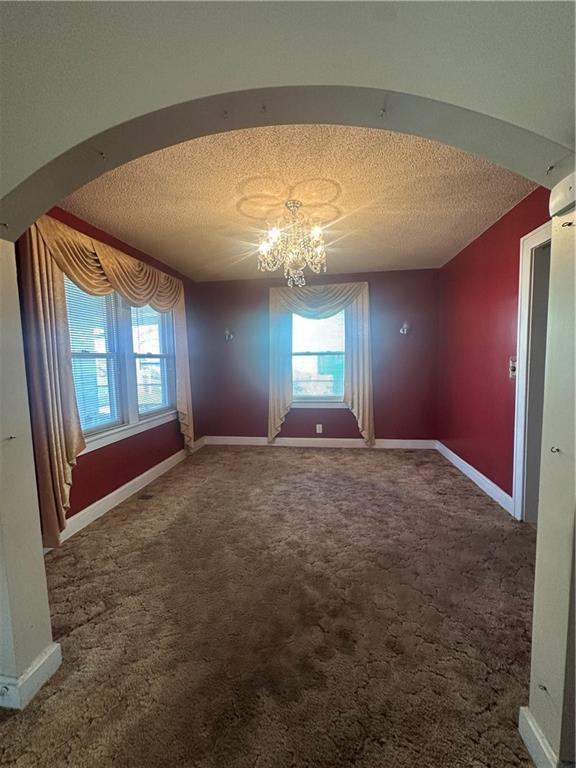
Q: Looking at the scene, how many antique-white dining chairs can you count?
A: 0